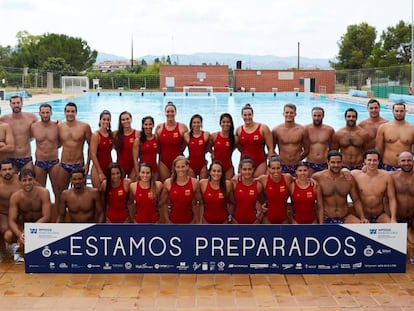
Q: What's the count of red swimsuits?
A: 14